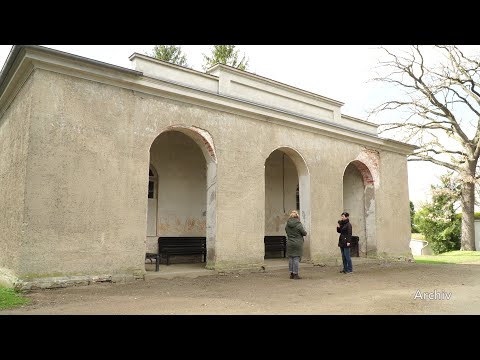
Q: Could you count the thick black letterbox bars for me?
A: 2